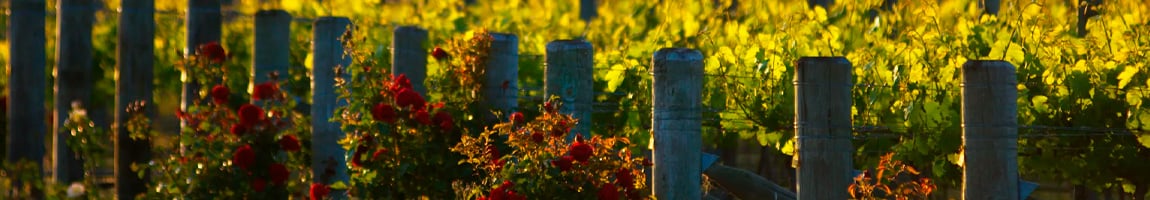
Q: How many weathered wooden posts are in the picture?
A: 12